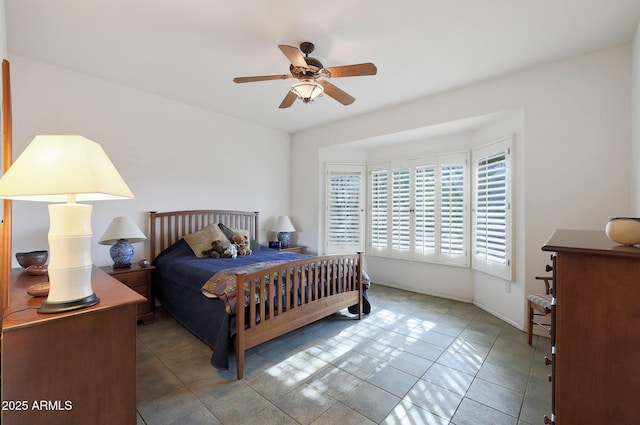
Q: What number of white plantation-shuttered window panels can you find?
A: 6